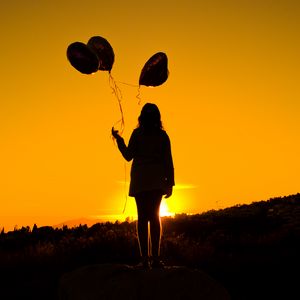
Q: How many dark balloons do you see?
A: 3